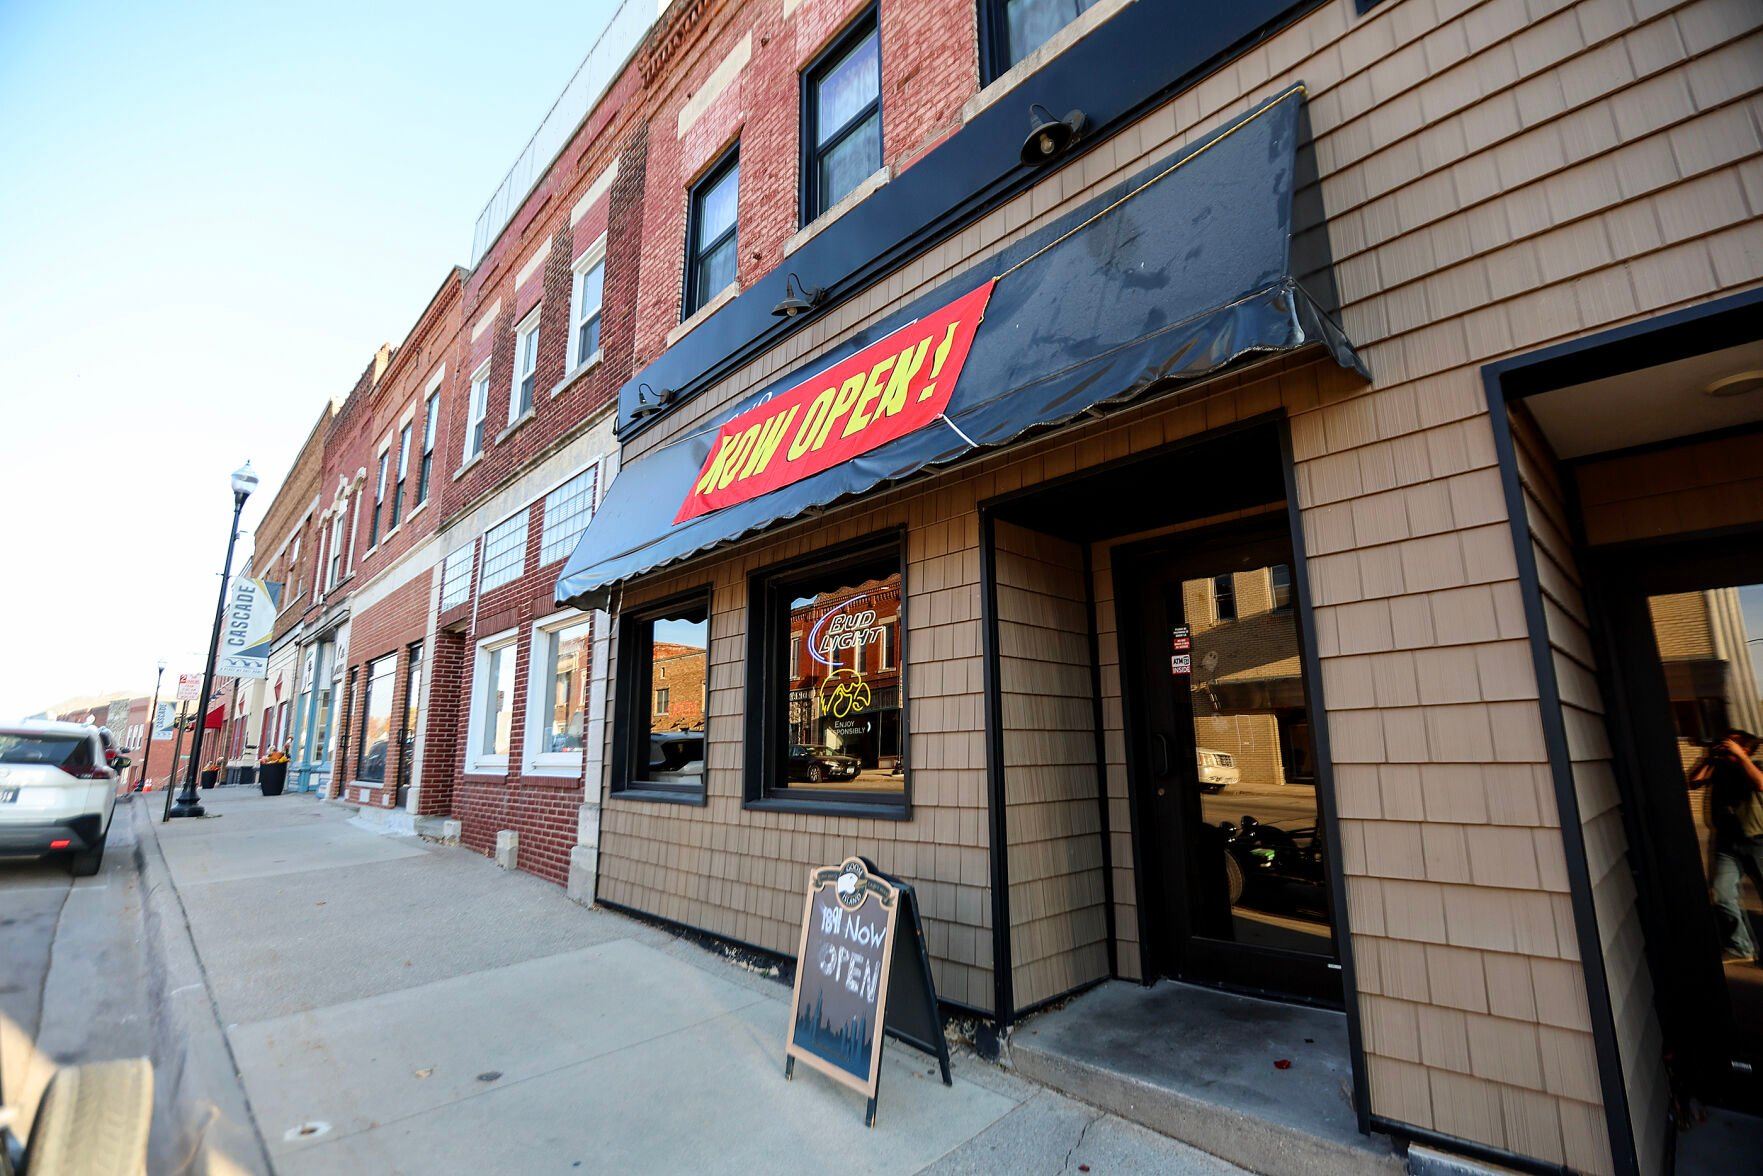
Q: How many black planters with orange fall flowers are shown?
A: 2